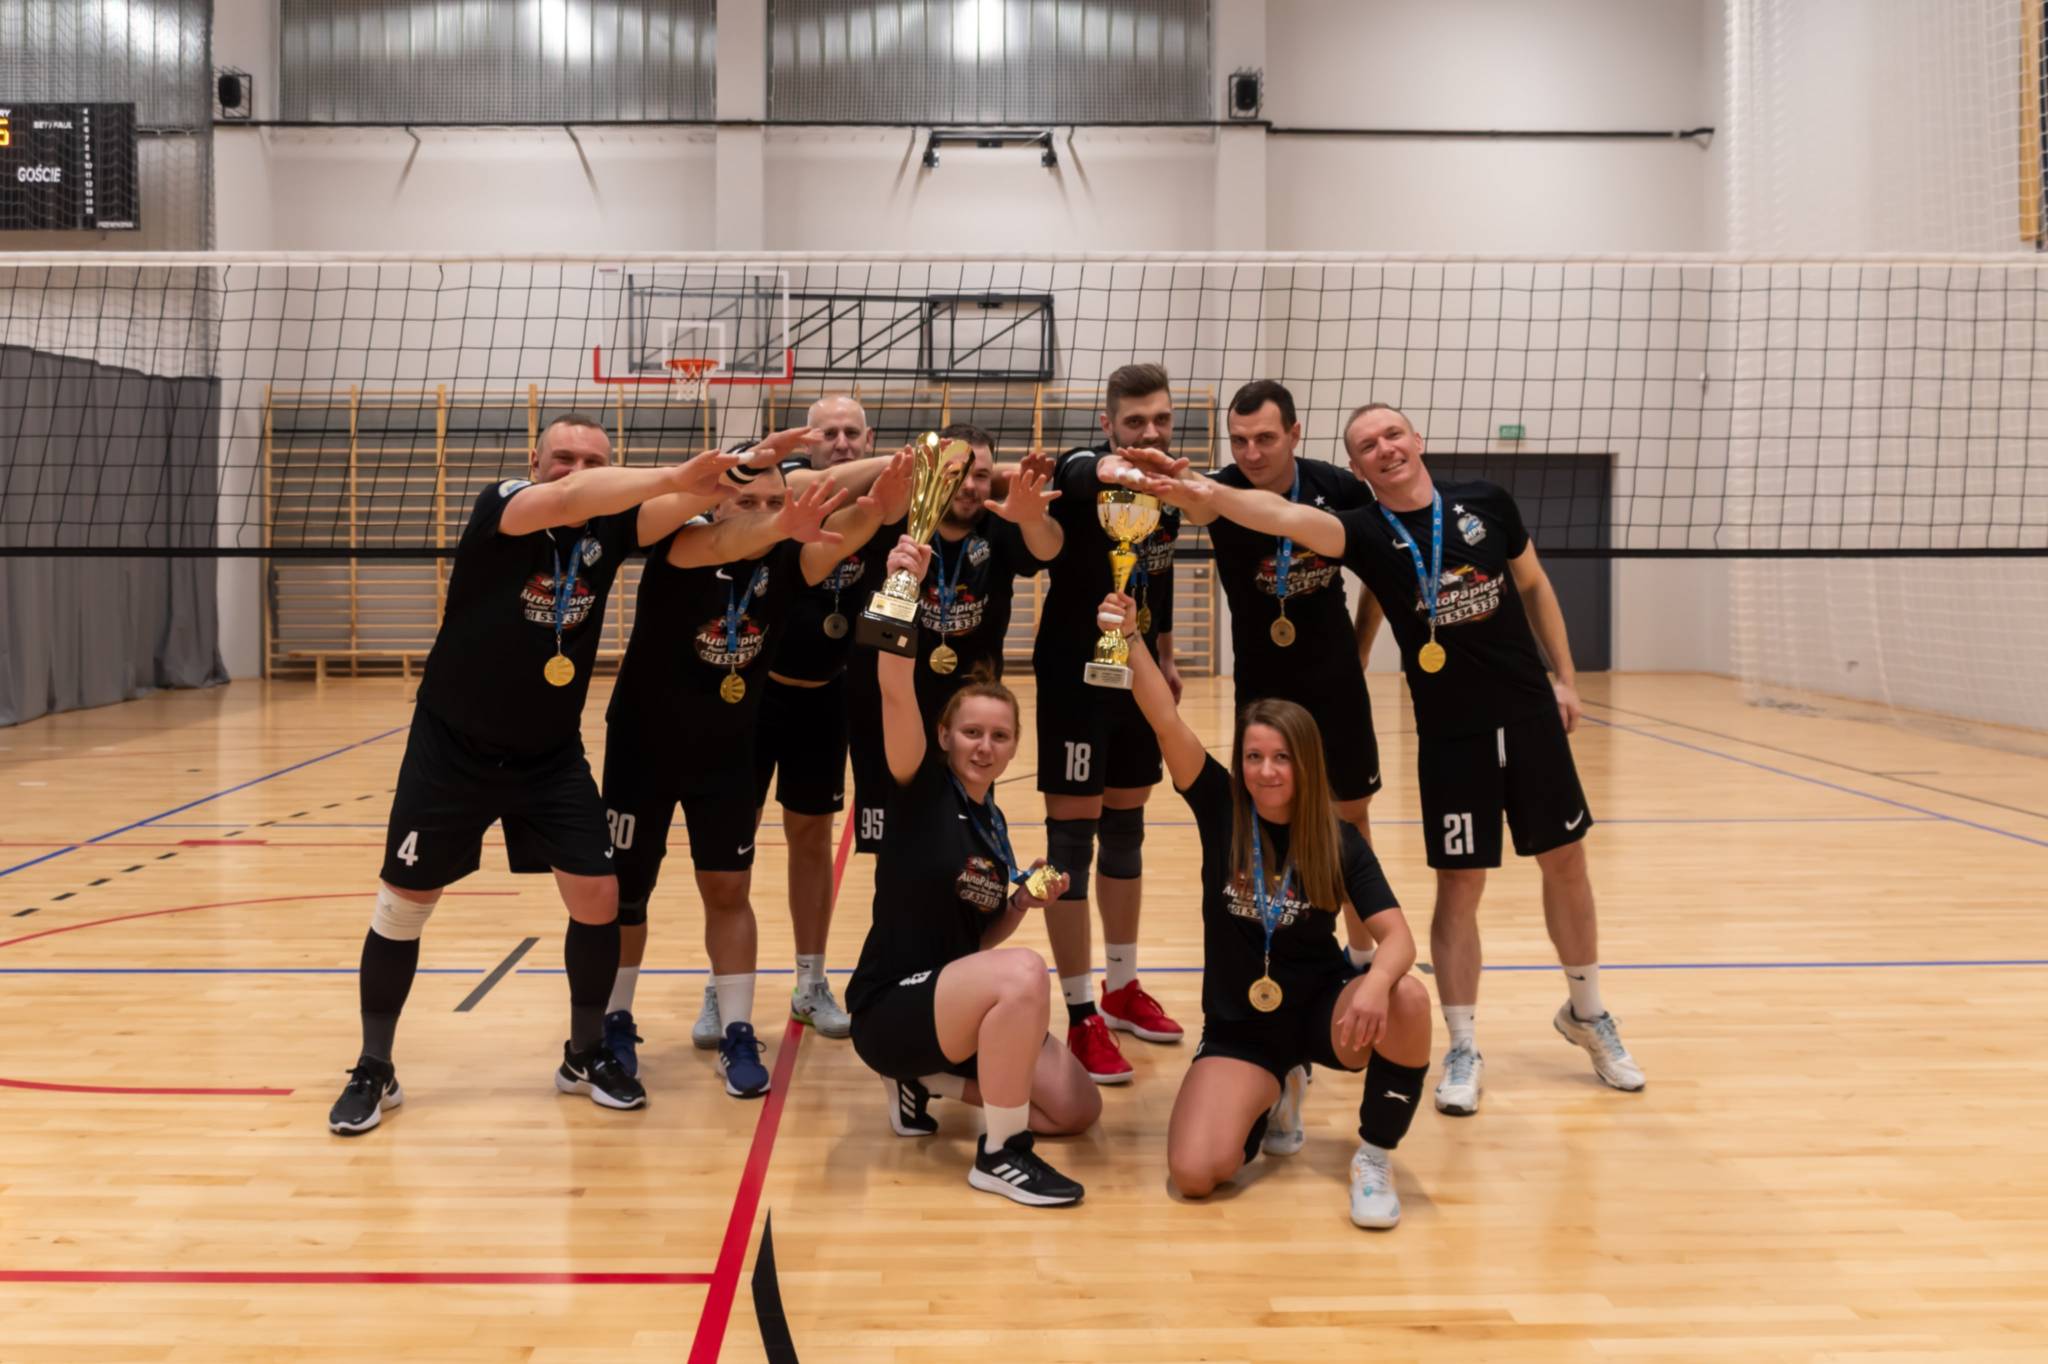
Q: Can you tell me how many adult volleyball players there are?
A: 9